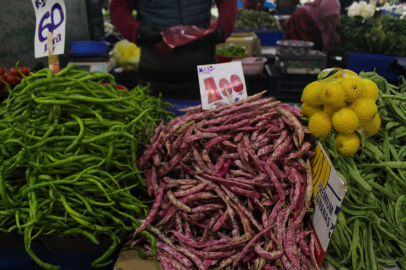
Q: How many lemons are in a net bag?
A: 12